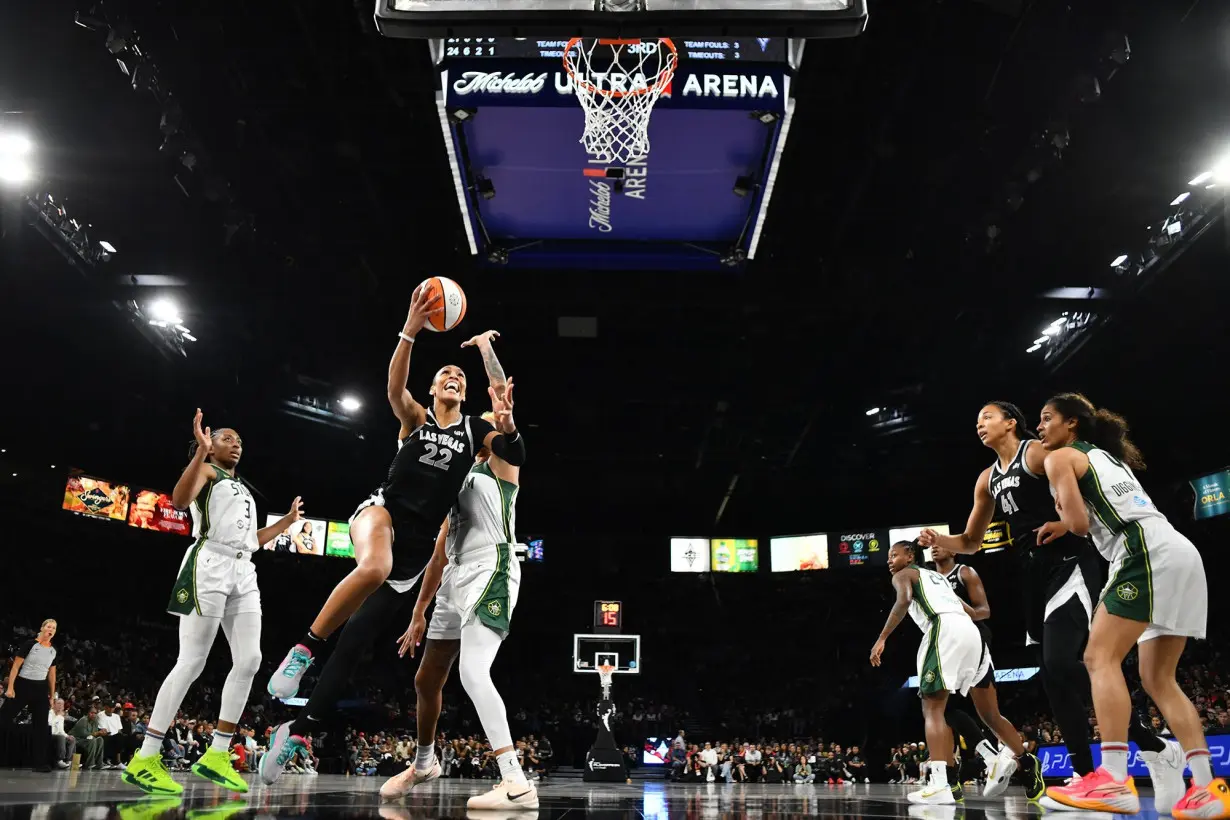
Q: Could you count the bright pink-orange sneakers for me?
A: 2